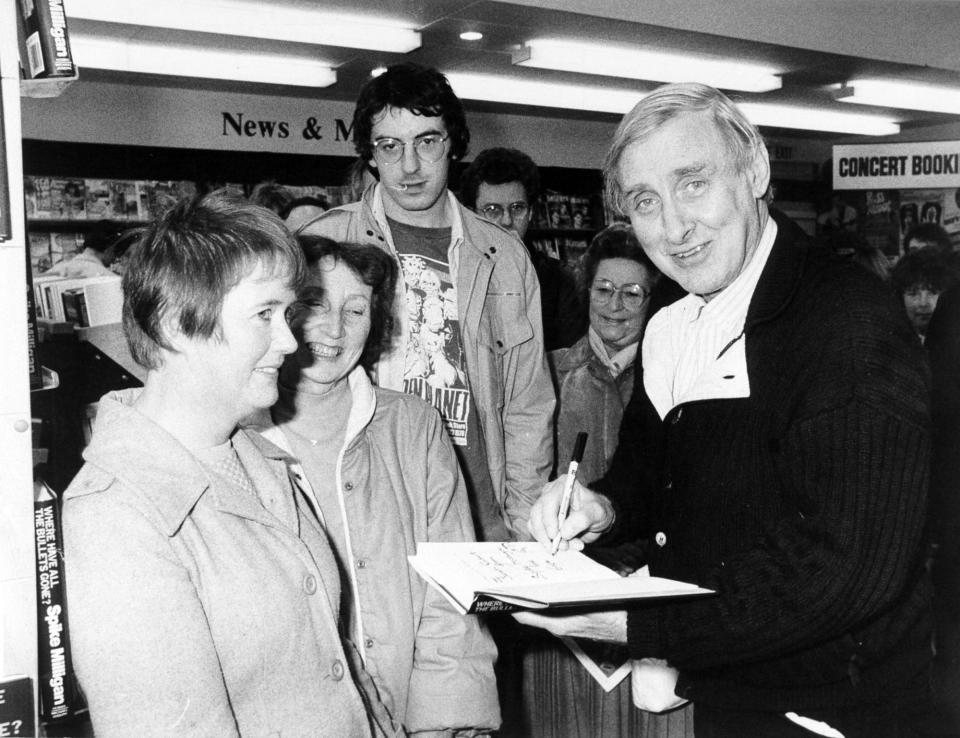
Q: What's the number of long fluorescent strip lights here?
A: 6